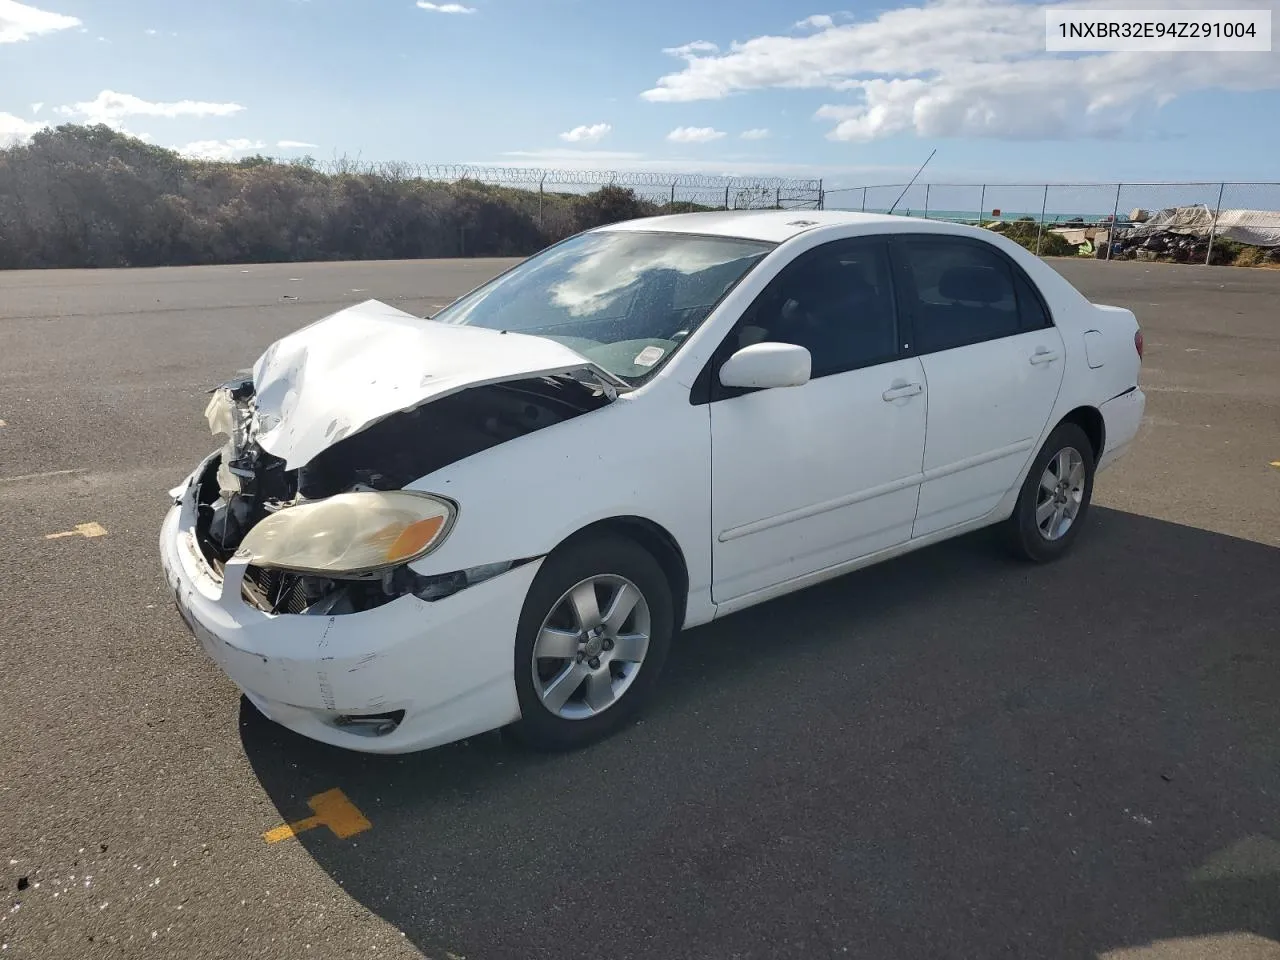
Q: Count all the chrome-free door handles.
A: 2